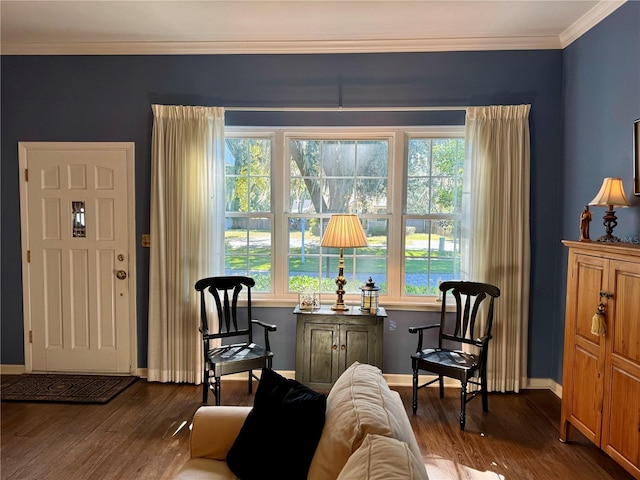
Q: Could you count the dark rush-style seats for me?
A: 2